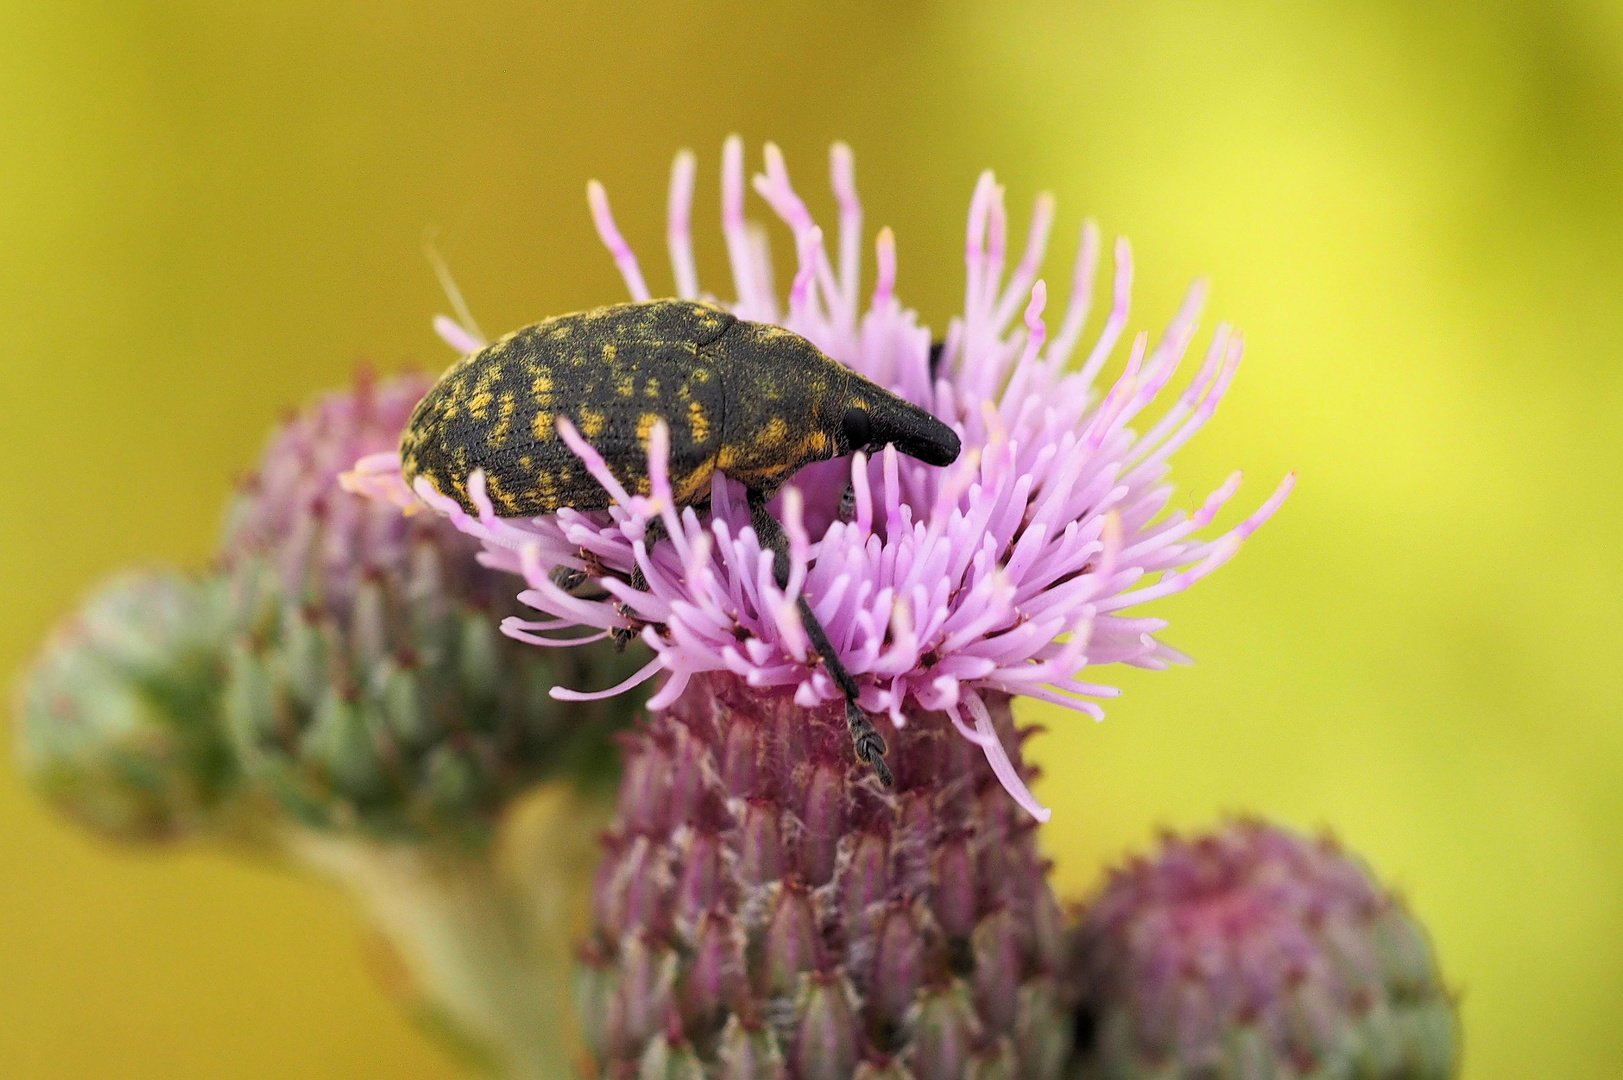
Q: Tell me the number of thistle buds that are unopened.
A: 3